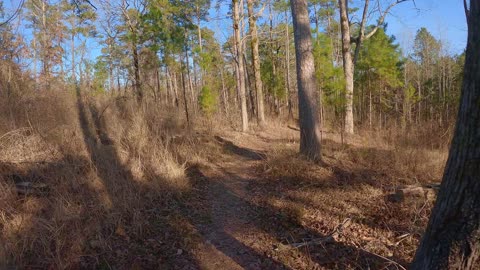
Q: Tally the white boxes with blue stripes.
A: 0